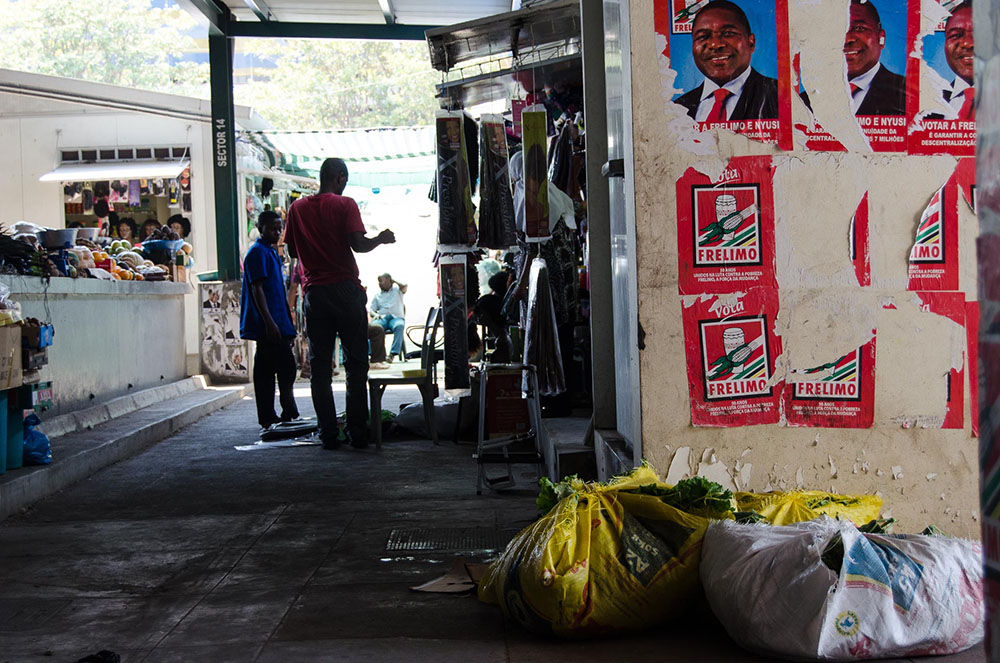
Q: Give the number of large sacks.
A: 3